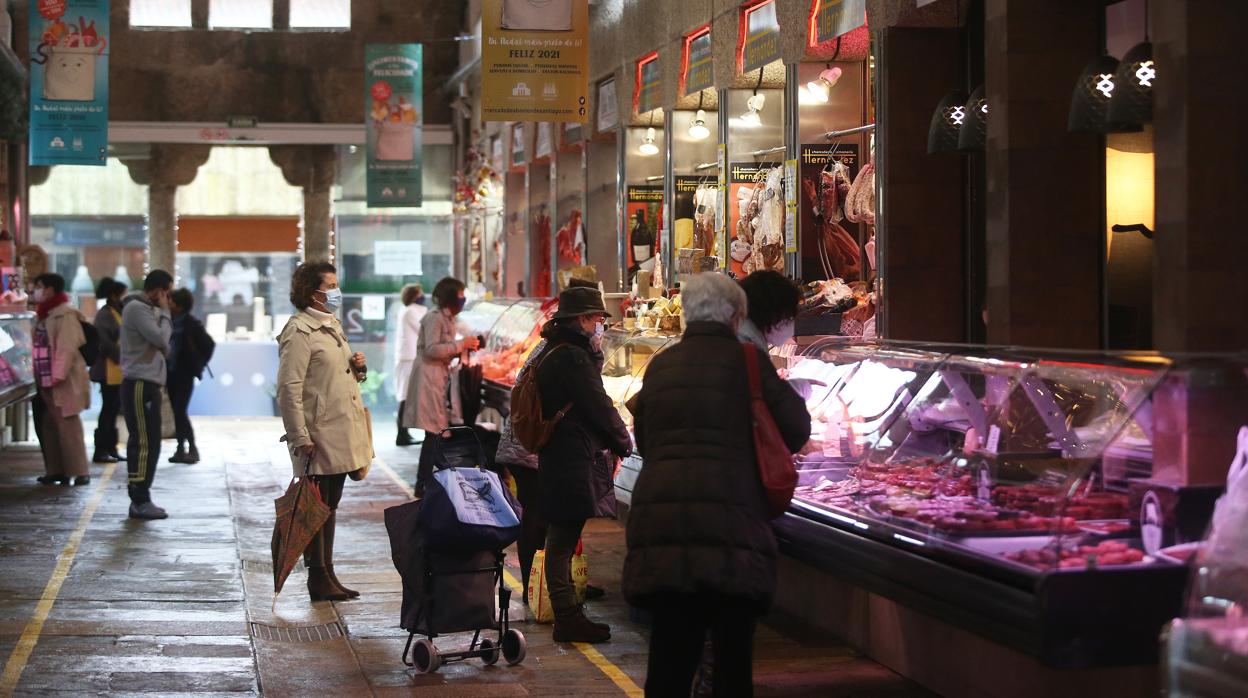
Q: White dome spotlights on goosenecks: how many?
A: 4